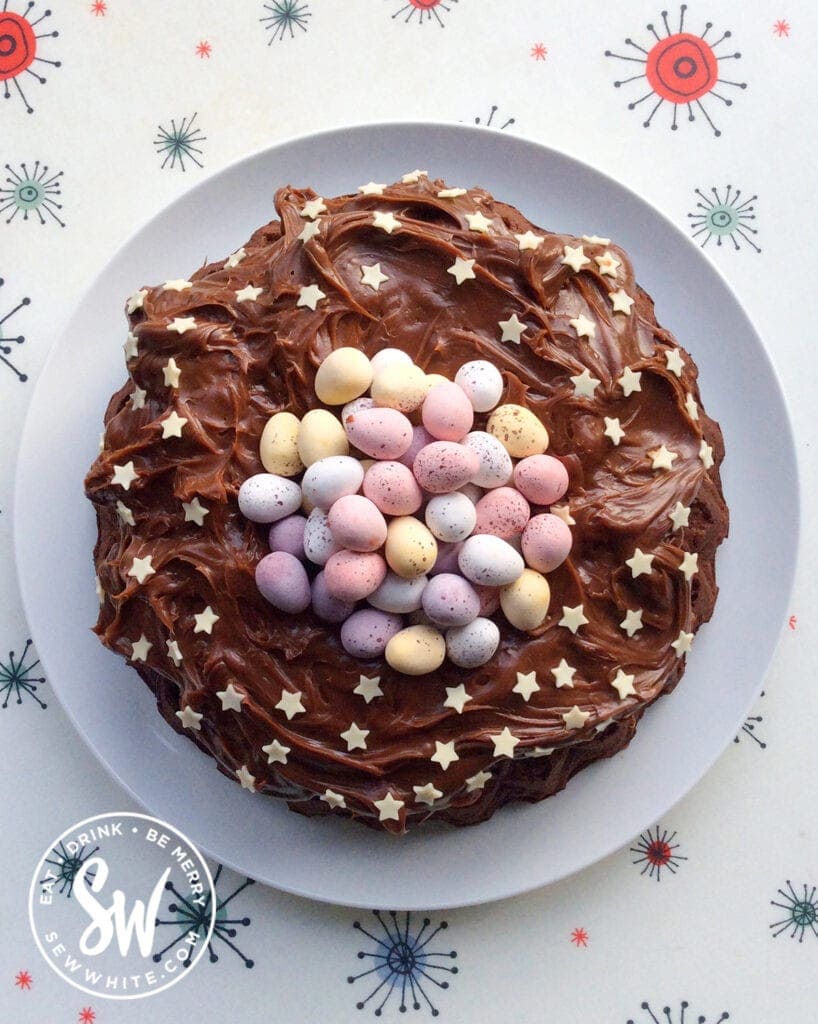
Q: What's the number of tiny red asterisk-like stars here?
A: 8